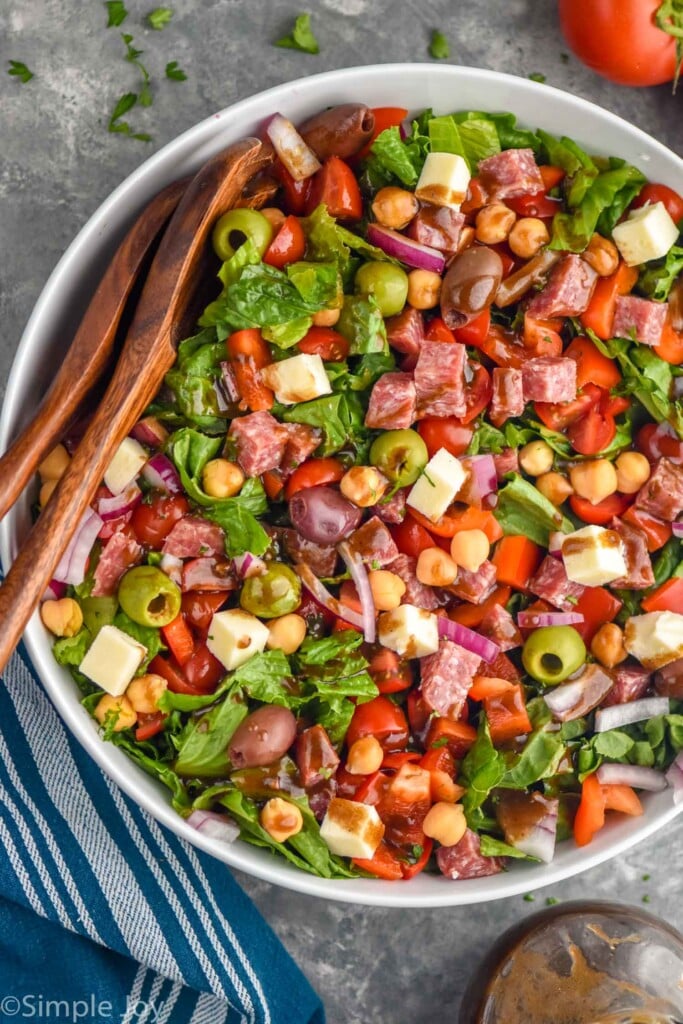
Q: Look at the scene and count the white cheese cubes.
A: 11